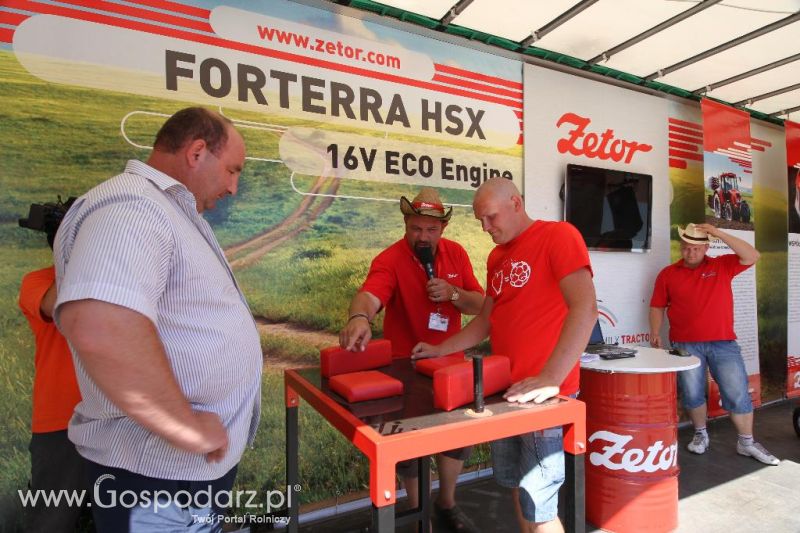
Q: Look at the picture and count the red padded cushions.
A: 4